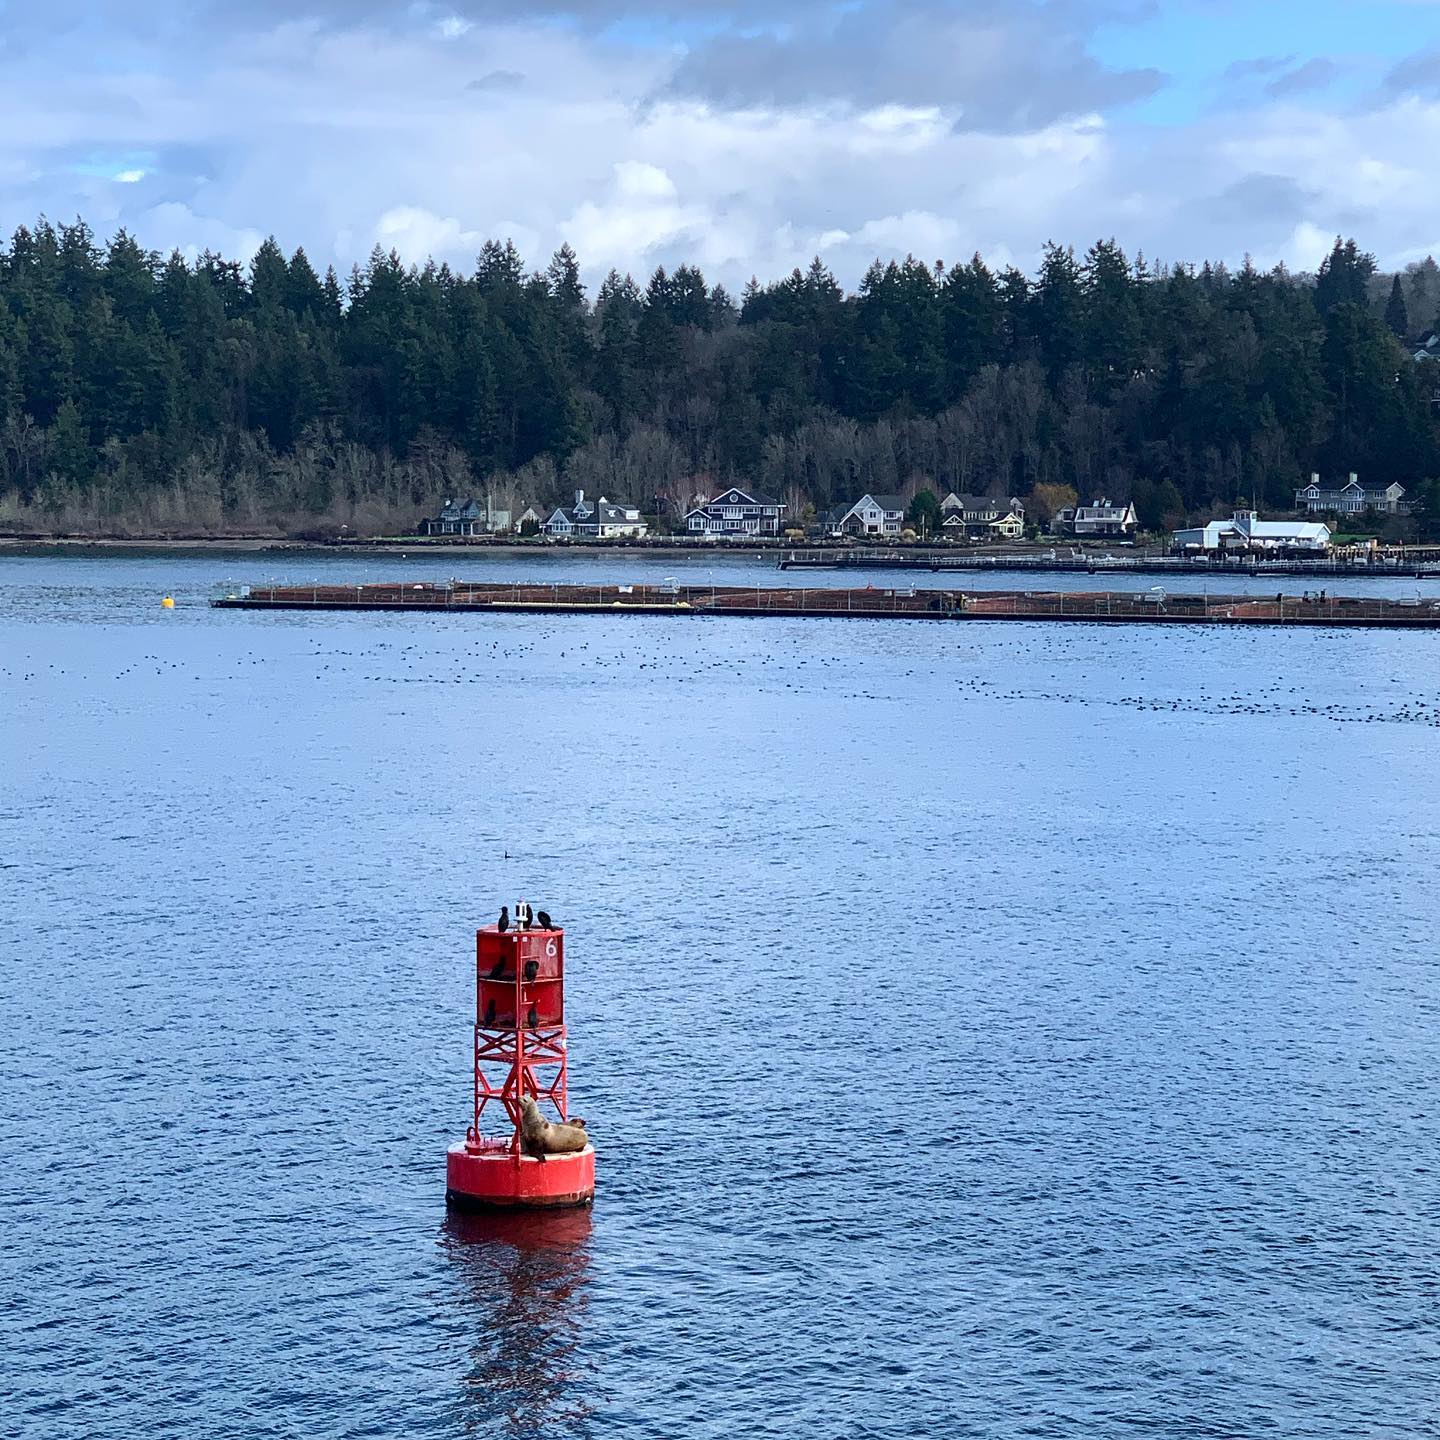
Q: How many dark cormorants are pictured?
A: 7